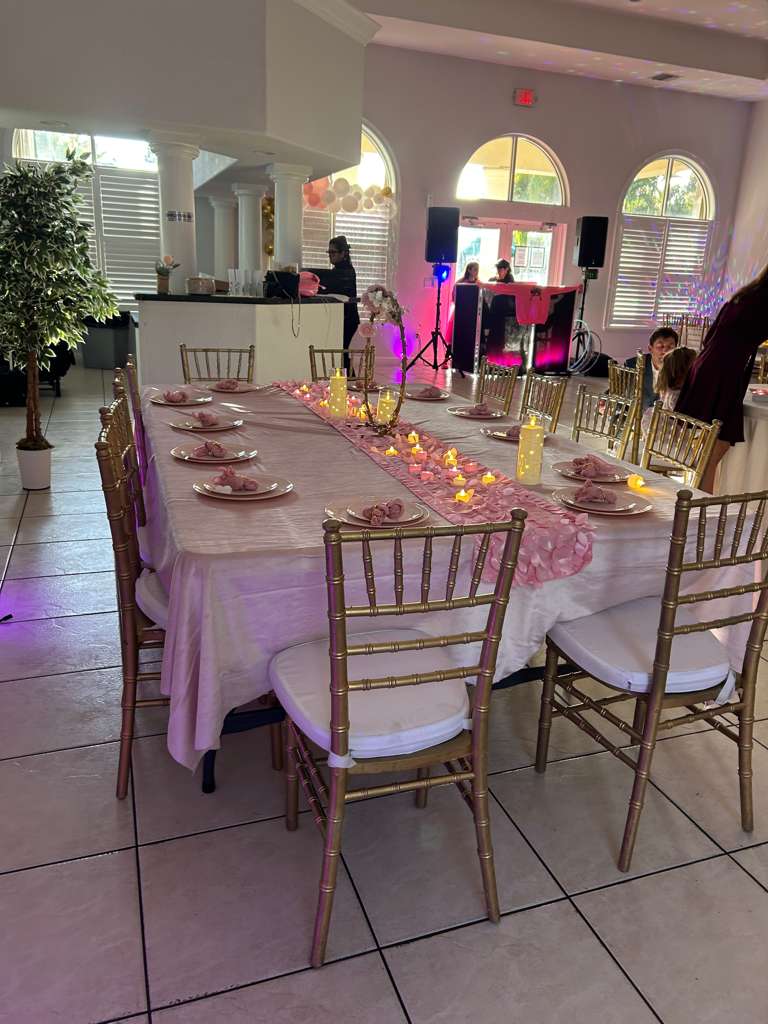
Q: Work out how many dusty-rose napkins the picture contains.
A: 12